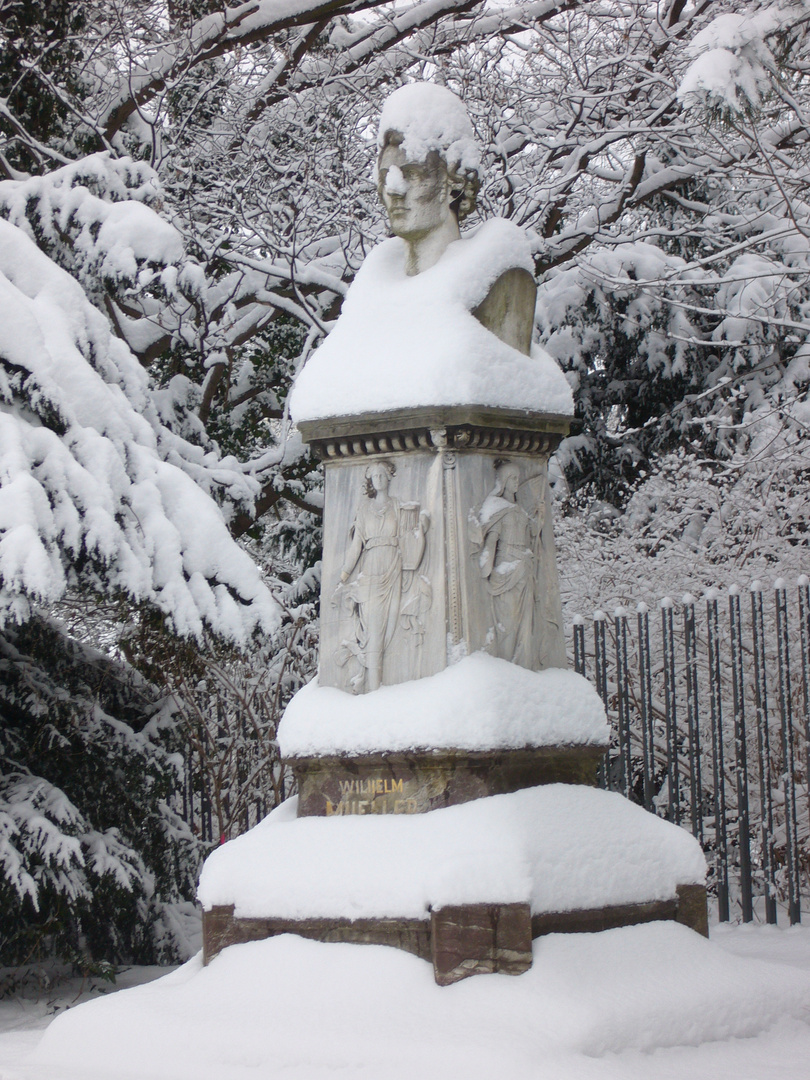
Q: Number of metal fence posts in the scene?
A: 11